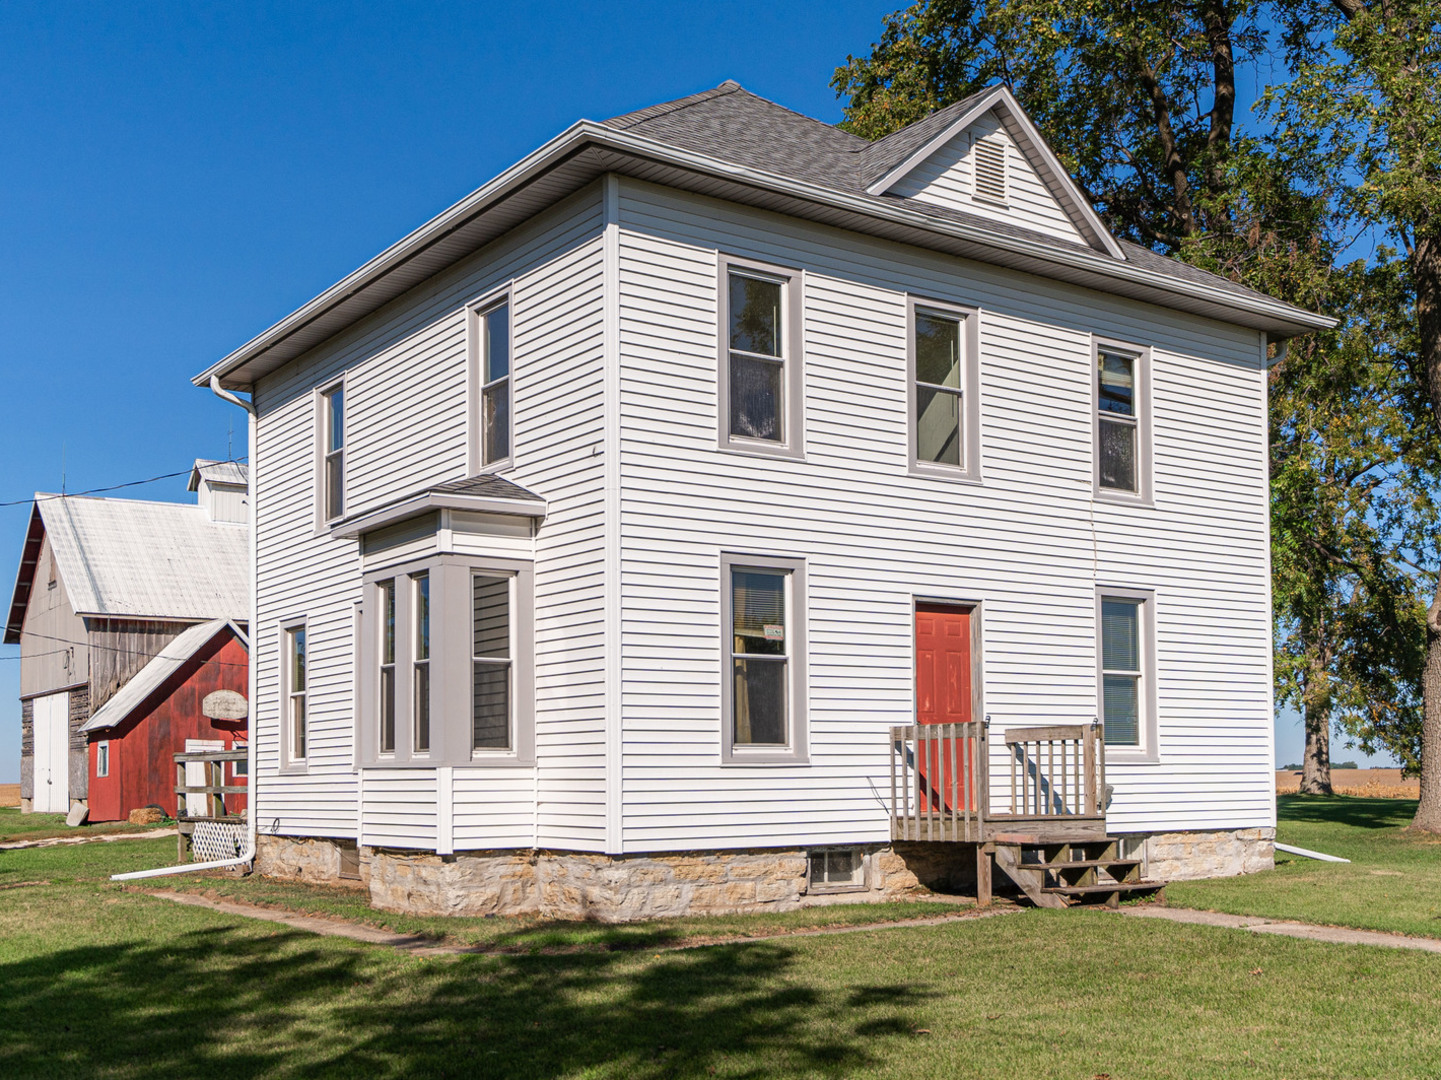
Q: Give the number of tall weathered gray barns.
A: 1